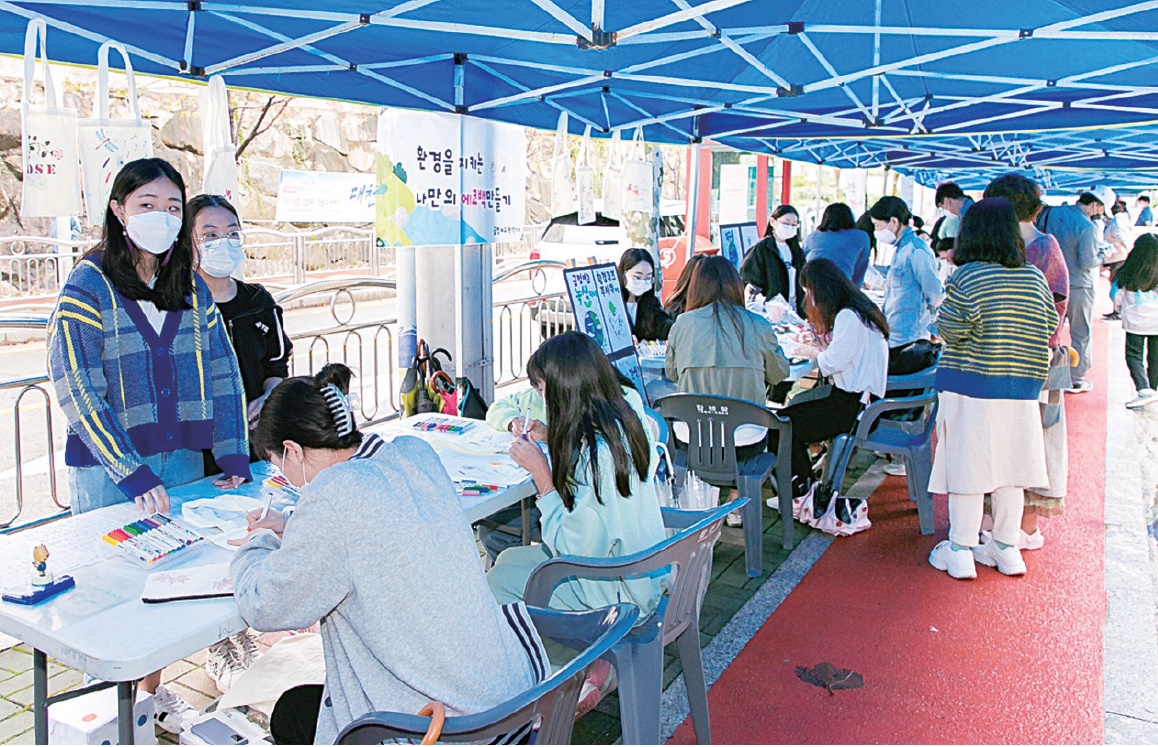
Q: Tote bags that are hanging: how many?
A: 7